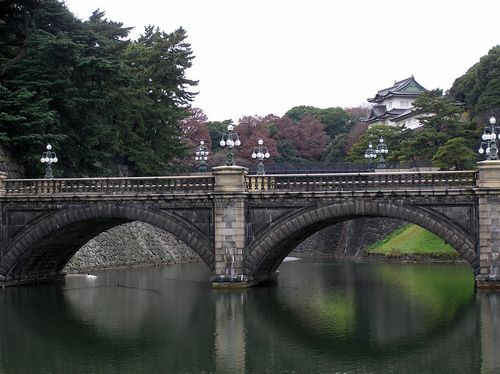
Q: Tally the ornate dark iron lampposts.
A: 7